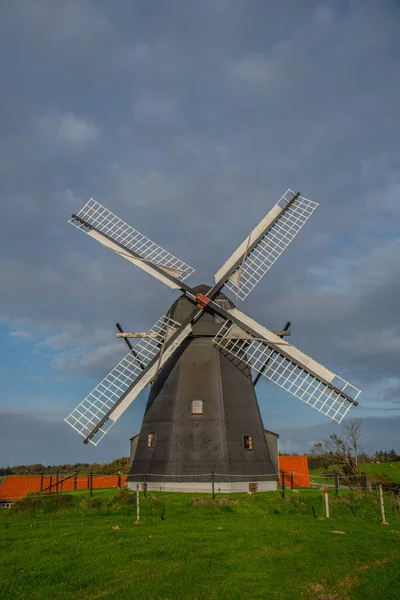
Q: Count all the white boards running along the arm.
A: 4